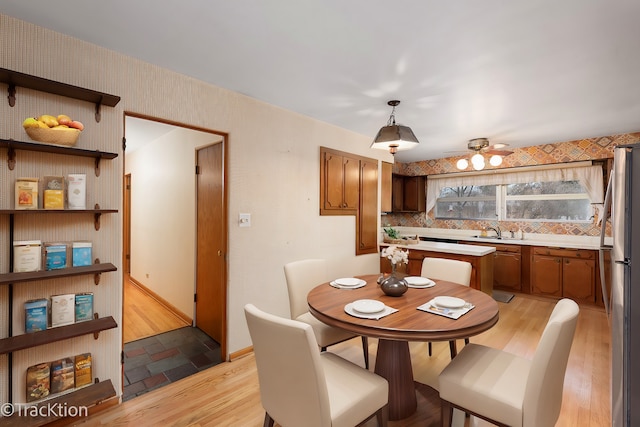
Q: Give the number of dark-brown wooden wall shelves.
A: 6